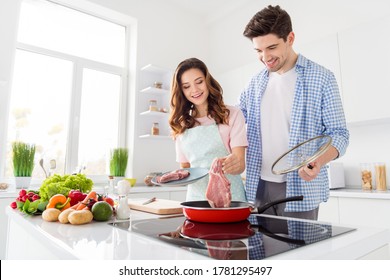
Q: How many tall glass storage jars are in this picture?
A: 2